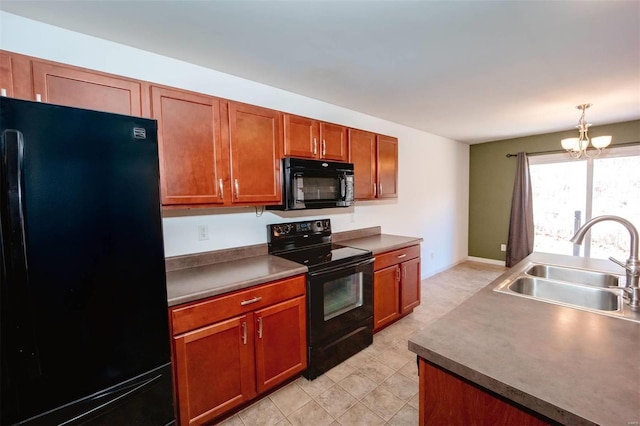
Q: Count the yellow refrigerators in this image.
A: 0